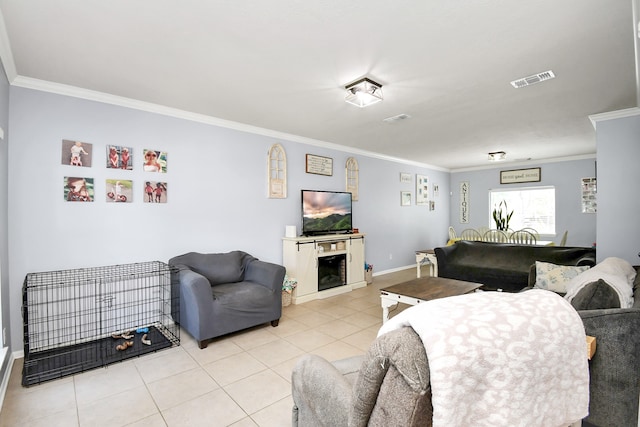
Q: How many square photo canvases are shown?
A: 6